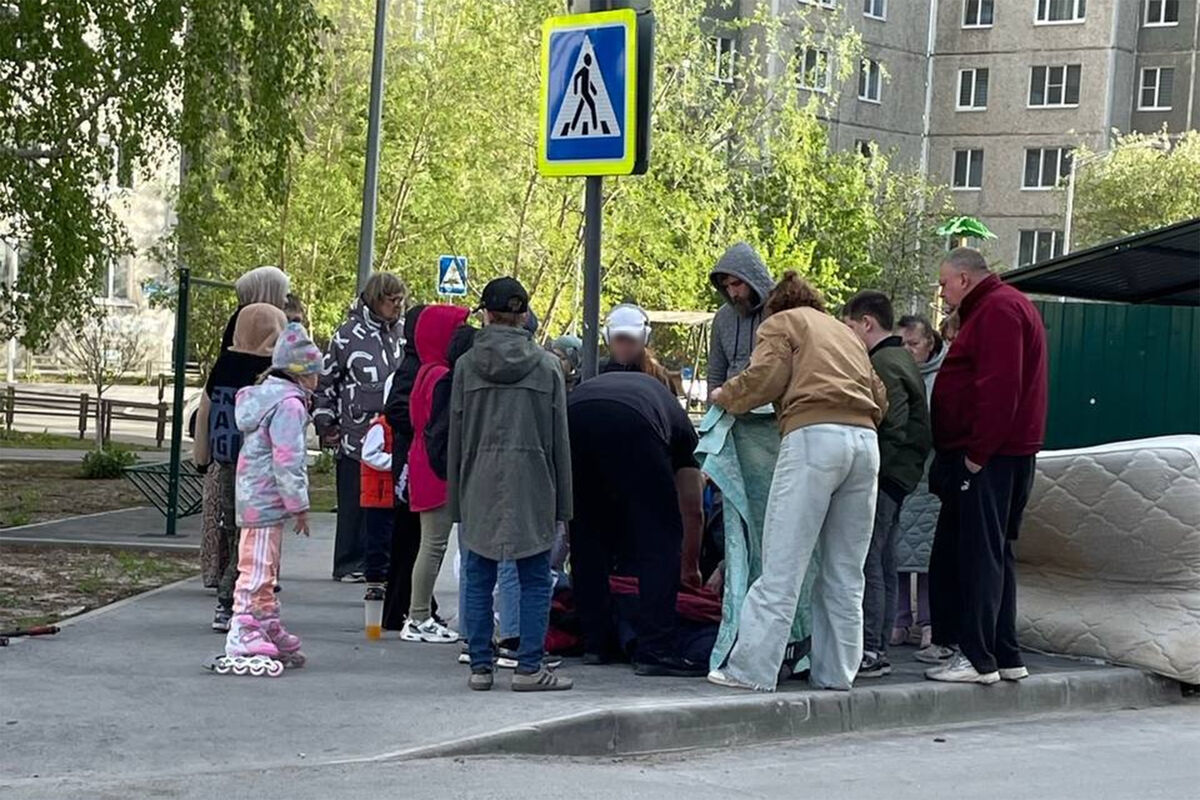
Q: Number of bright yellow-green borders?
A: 1